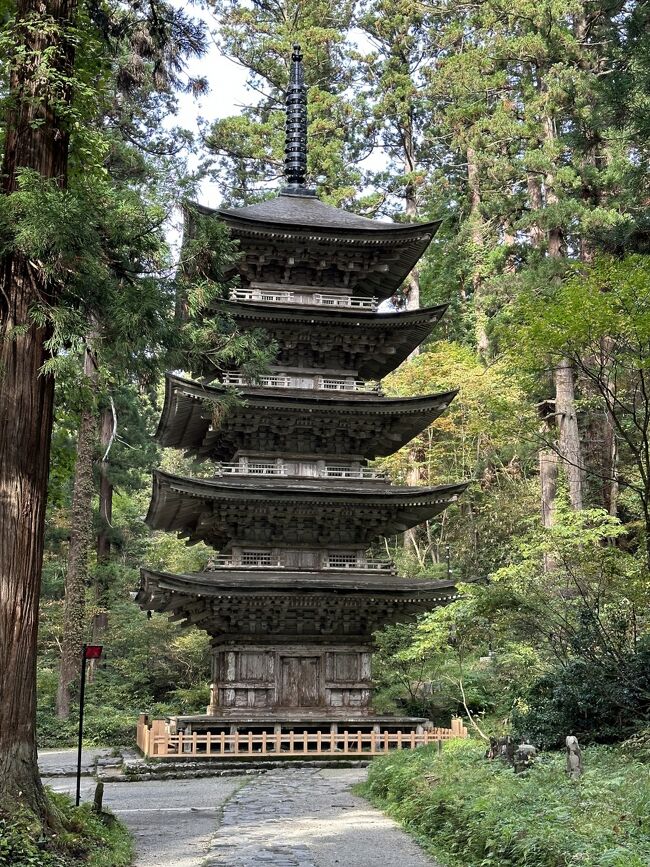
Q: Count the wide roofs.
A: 5